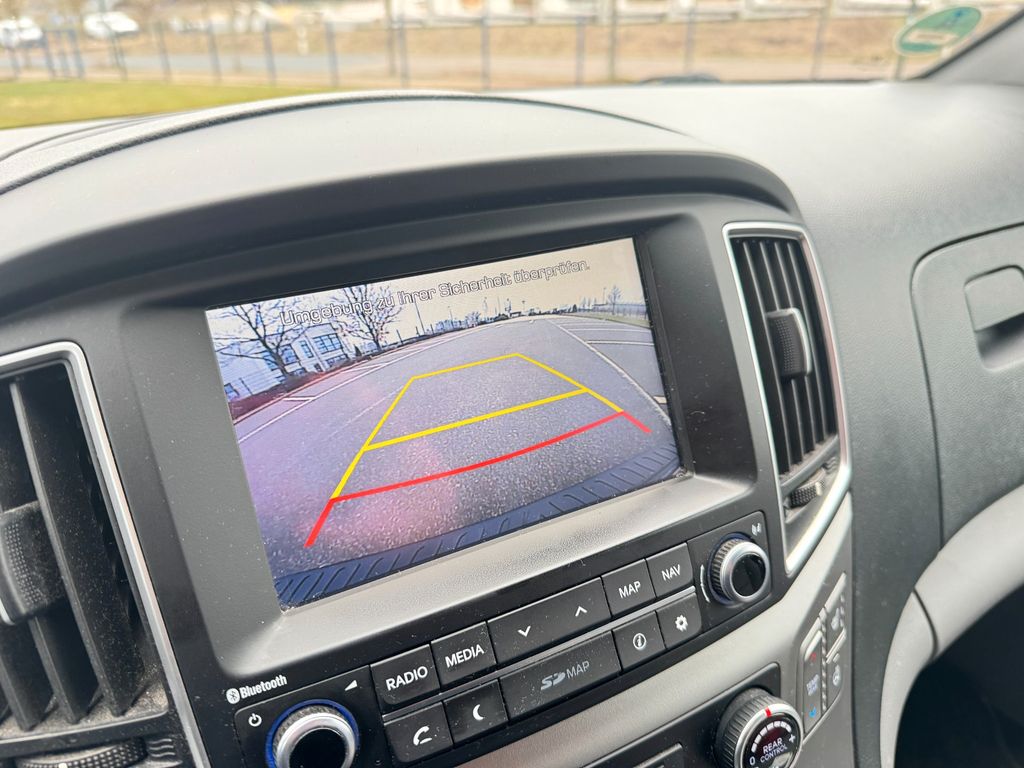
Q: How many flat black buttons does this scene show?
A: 10